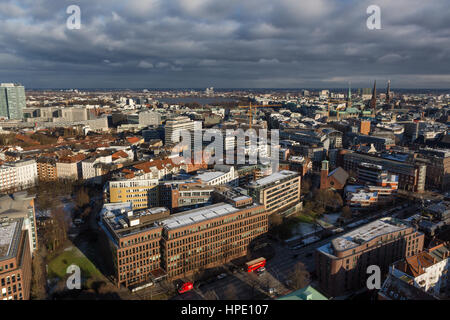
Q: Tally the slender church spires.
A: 3